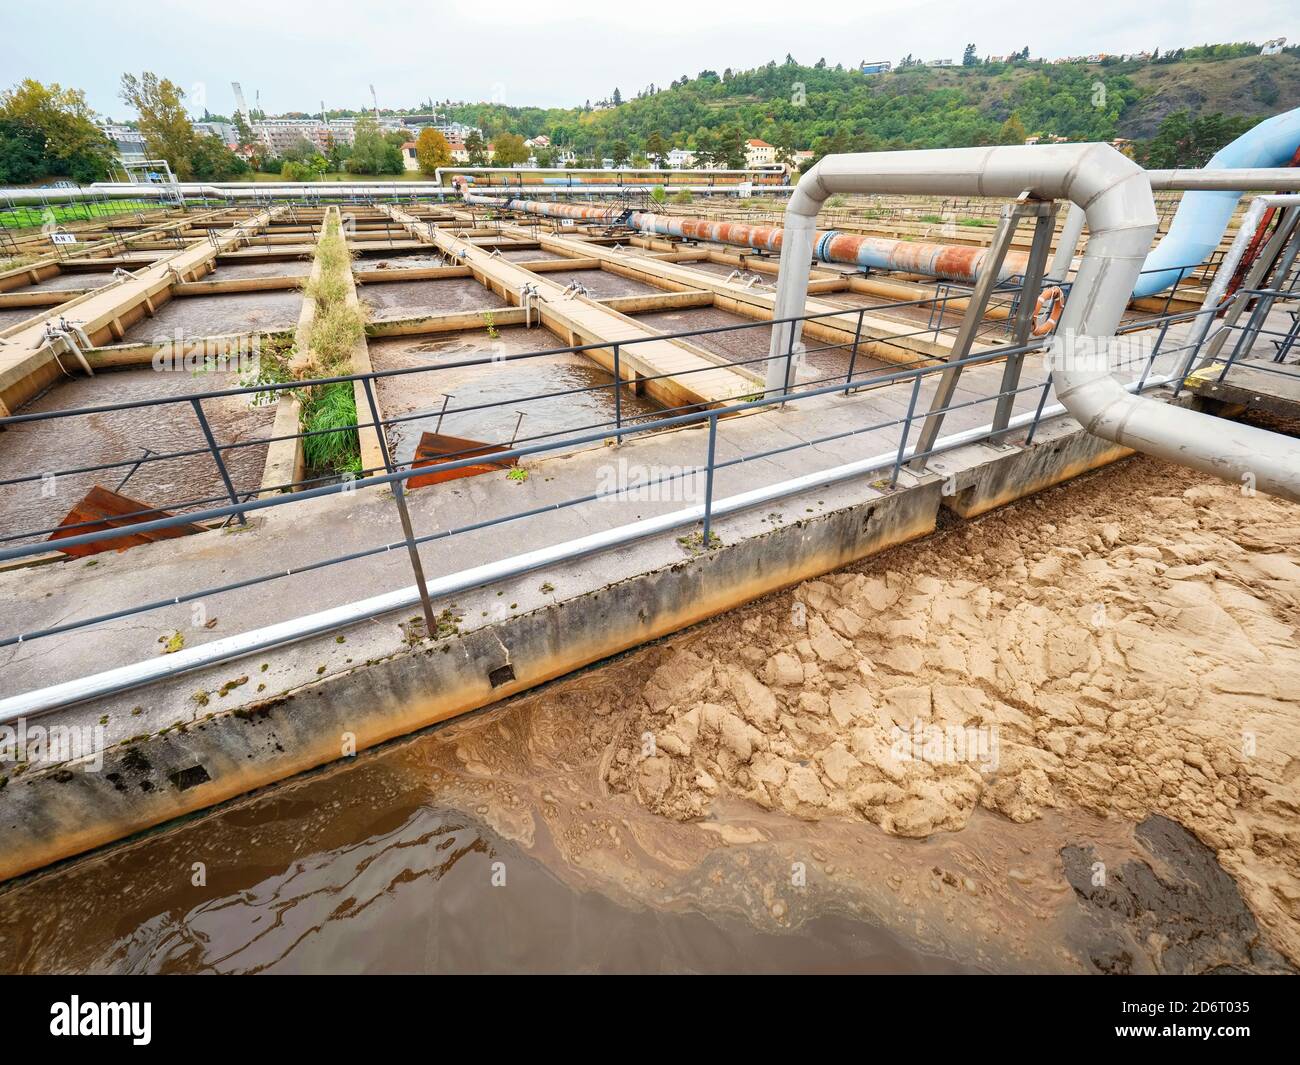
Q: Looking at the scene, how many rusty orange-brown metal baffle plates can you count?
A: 2